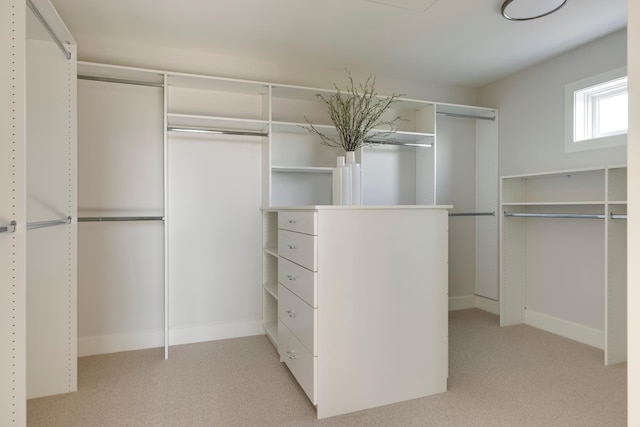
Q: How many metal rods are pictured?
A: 11